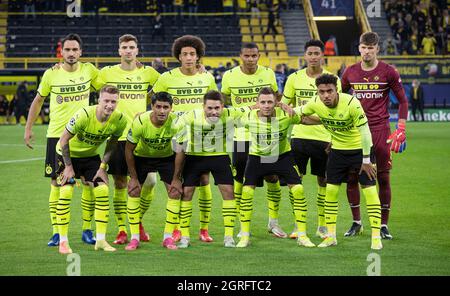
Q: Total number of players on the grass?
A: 11